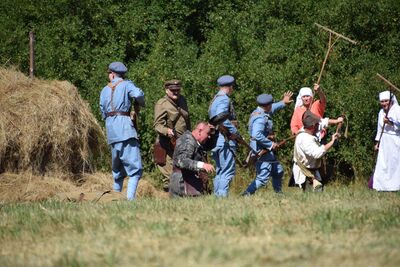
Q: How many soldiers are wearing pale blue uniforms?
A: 3